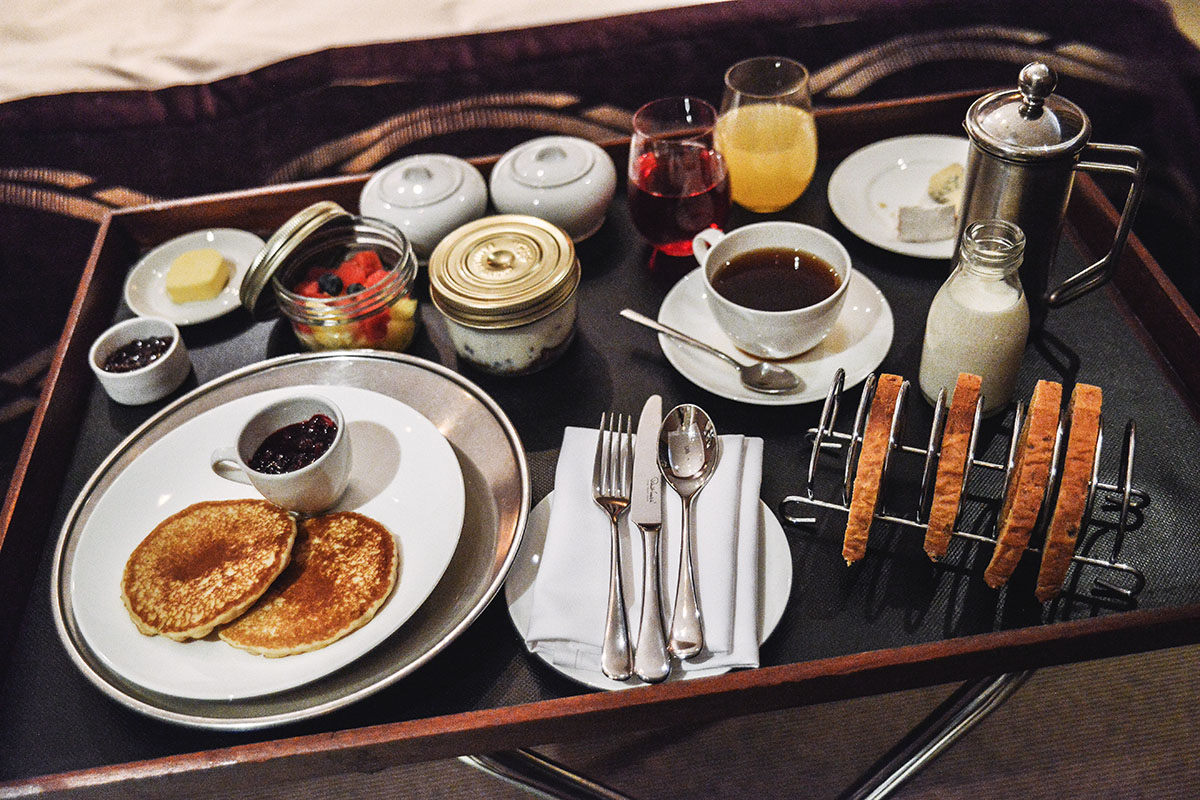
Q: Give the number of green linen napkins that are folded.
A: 0